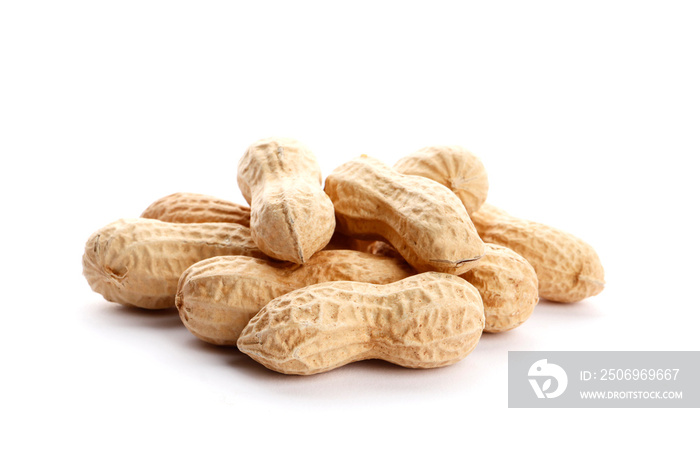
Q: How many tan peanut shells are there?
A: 9